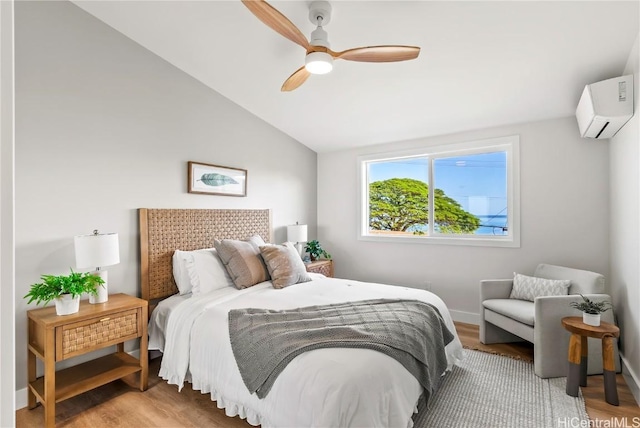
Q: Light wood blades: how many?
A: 3